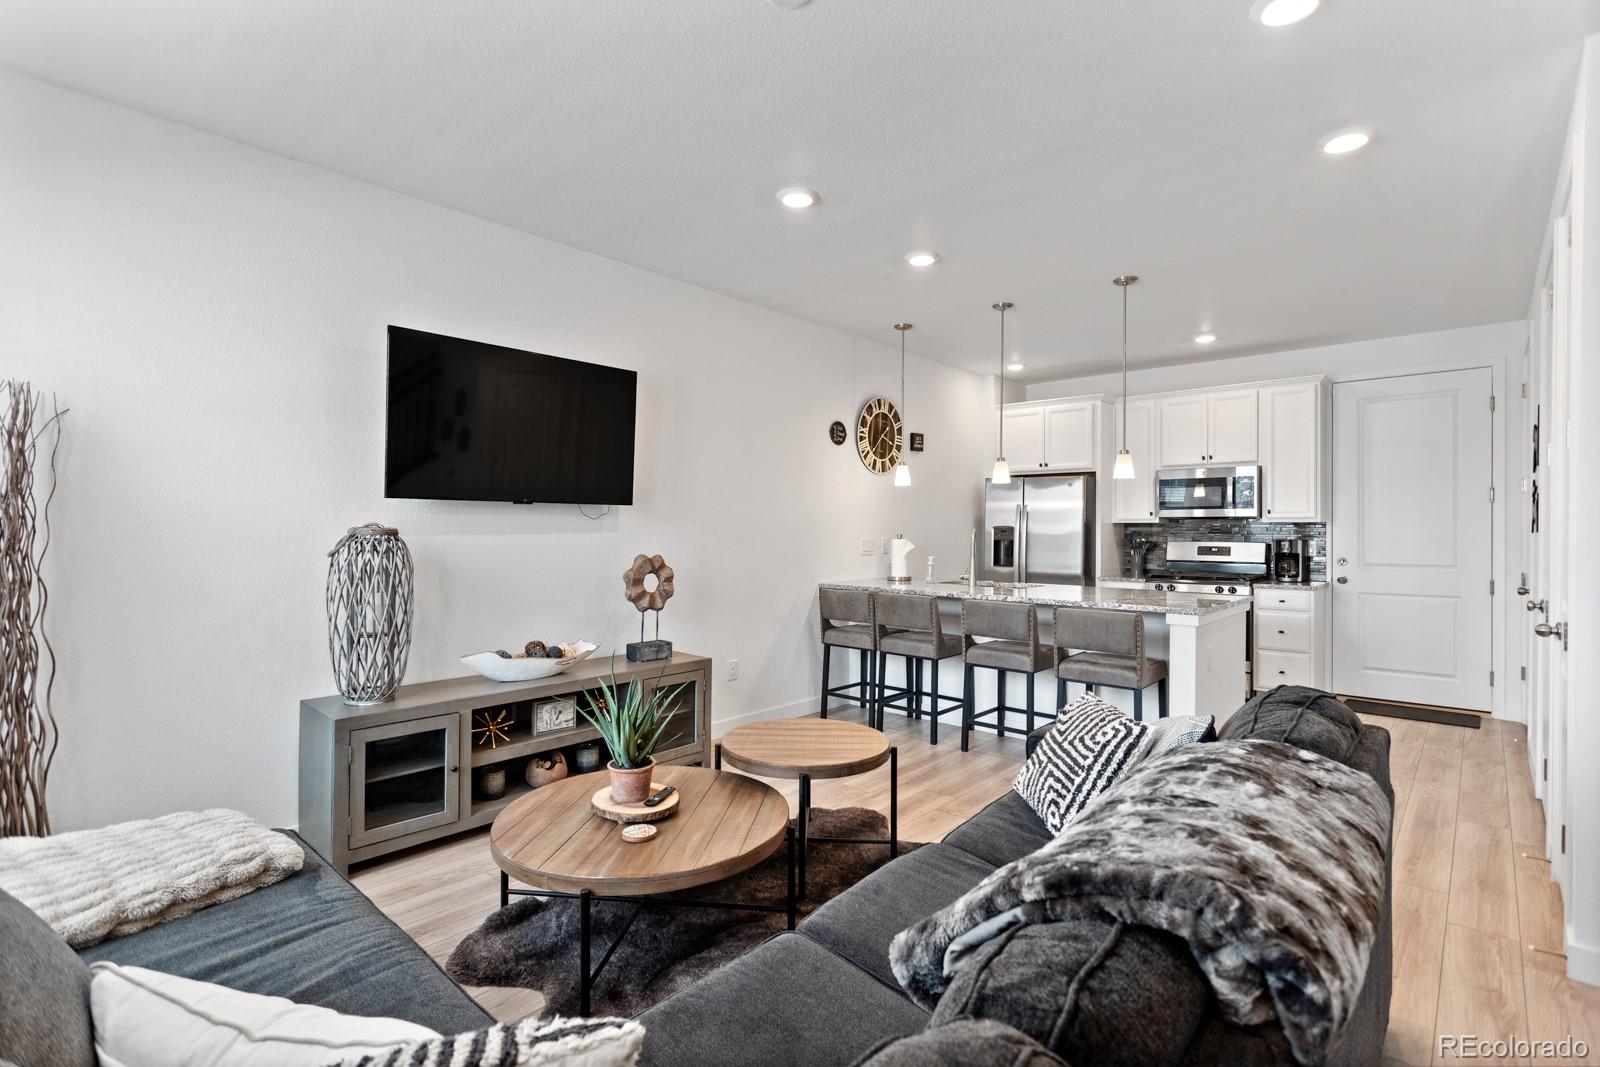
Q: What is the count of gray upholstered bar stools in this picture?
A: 4